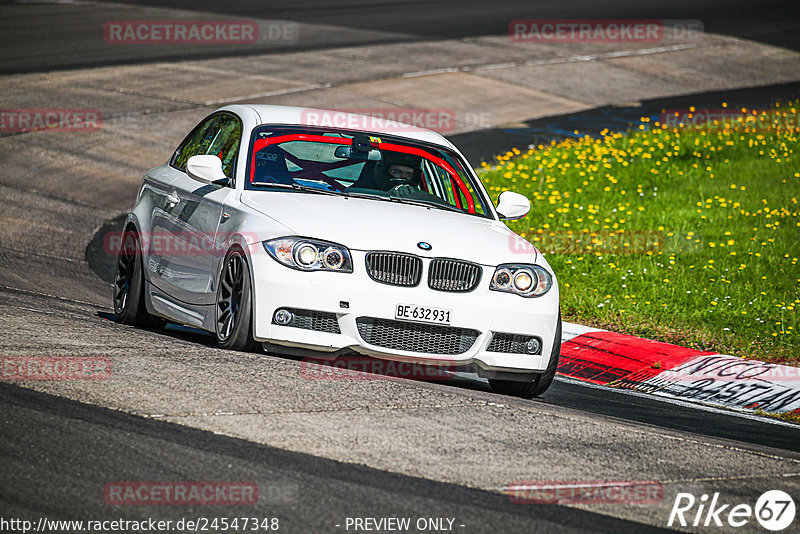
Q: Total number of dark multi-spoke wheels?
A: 2